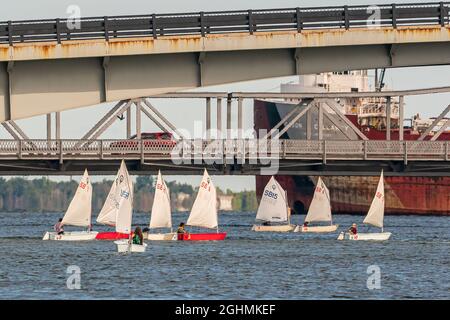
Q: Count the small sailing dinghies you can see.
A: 8